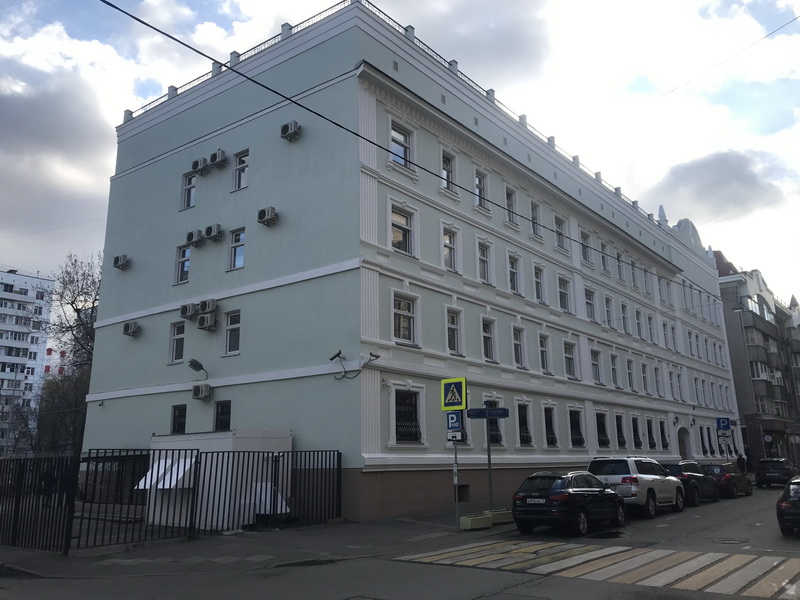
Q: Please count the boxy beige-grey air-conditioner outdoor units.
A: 12